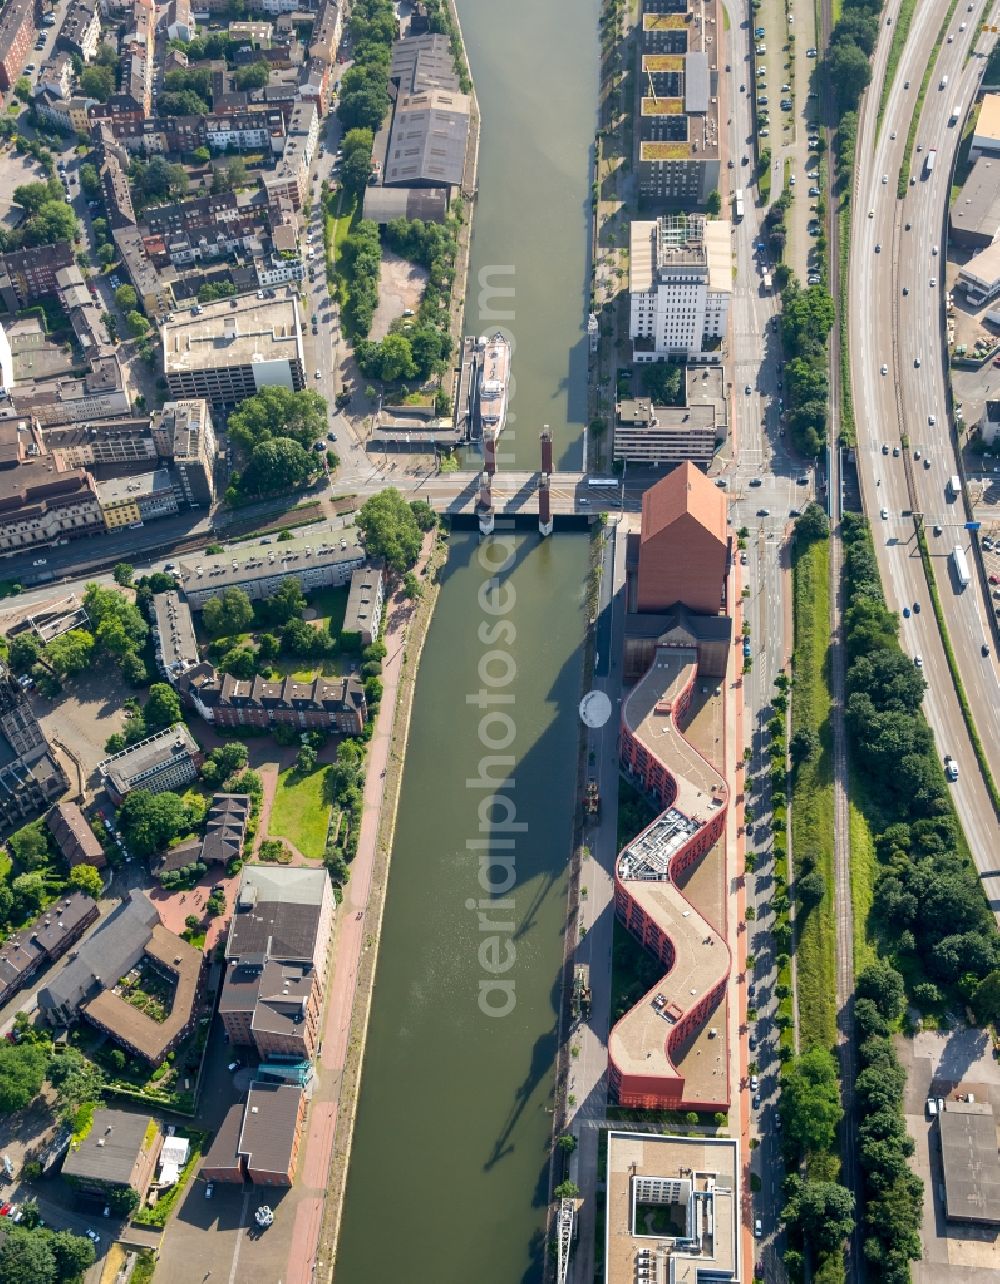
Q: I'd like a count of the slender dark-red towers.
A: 4